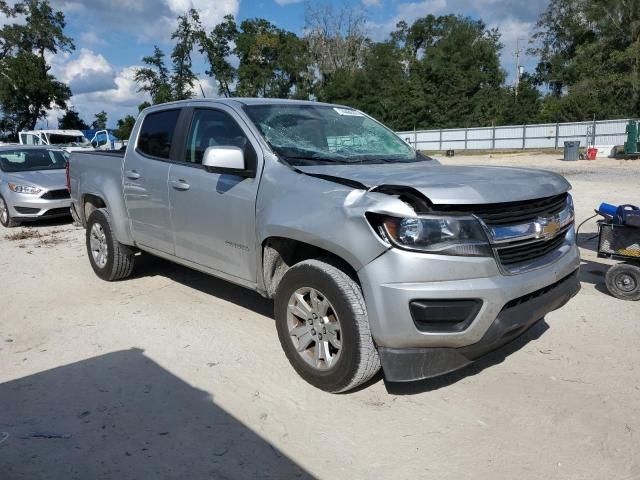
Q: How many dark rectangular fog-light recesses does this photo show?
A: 1